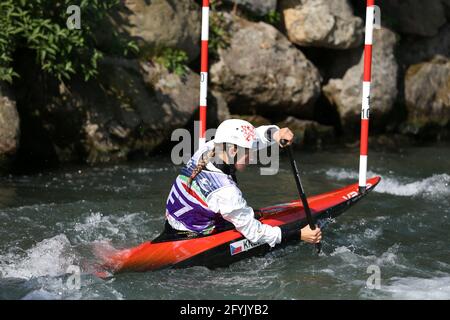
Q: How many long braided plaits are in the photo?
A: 1